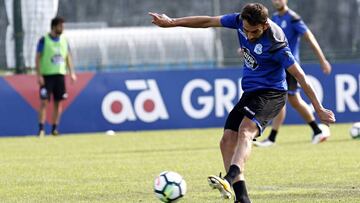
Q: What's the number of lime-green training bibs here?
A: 1